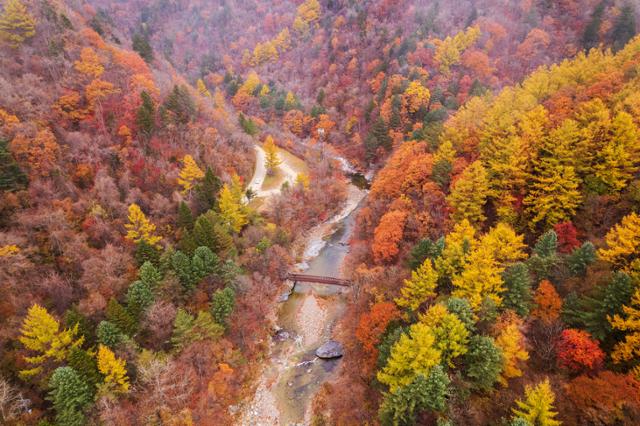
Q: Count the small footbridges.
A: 1